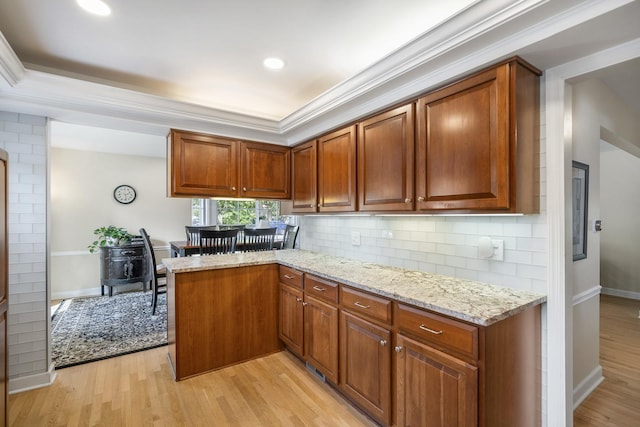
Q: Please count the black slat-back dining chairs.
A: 6